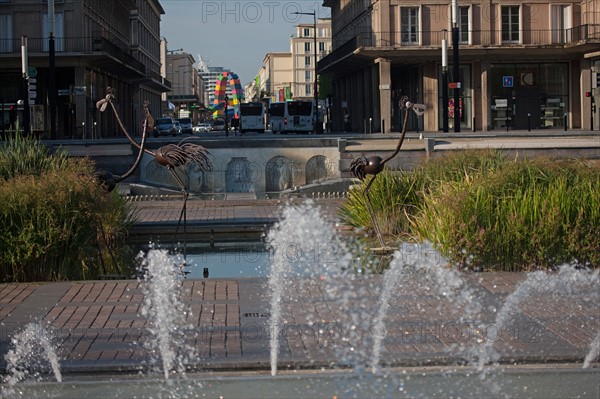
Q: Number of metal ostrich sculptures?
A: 3